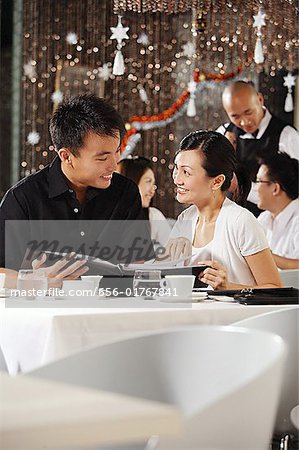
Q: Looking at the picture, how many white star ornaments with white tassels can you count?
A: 4